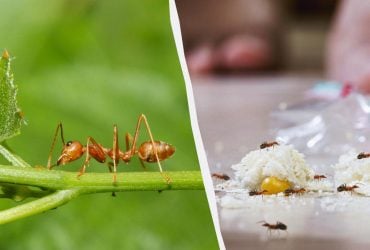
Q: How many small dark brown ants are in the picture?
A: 8